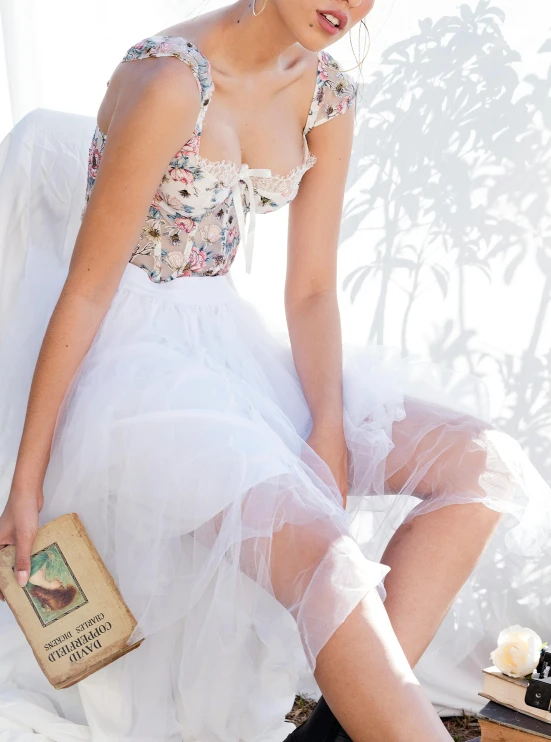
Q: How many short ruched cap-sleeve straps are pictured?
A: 2